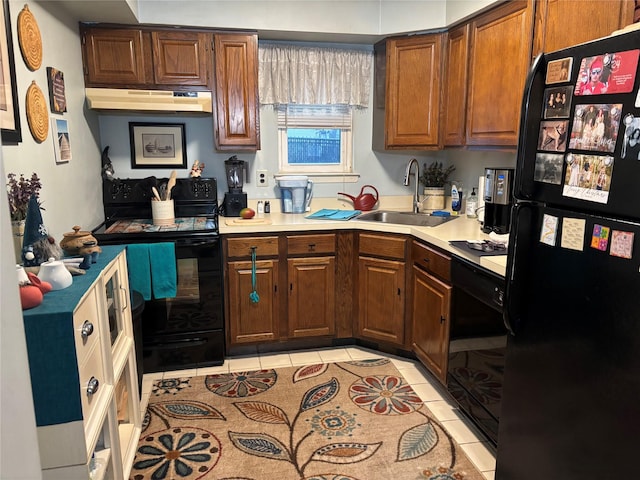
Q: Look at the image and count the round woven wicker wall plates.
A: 2